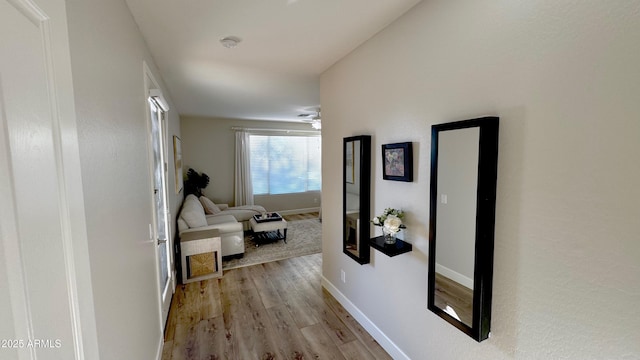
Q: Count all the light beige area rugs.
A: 1